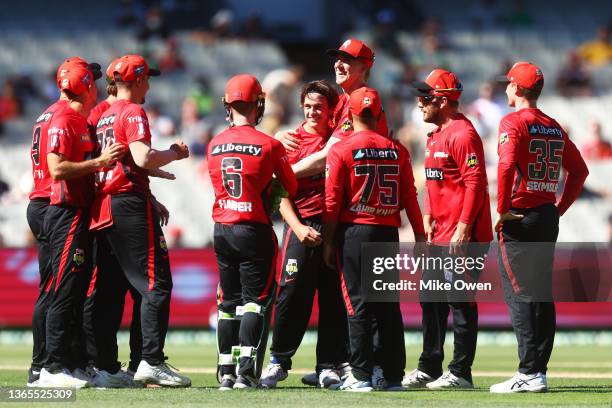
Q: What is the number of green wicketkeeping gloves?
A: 1